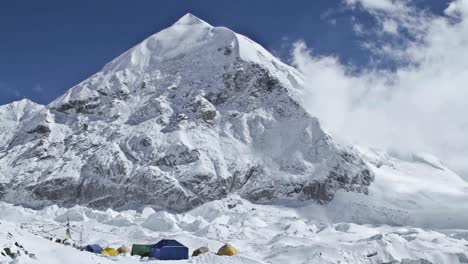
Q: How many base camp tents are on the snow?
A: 7